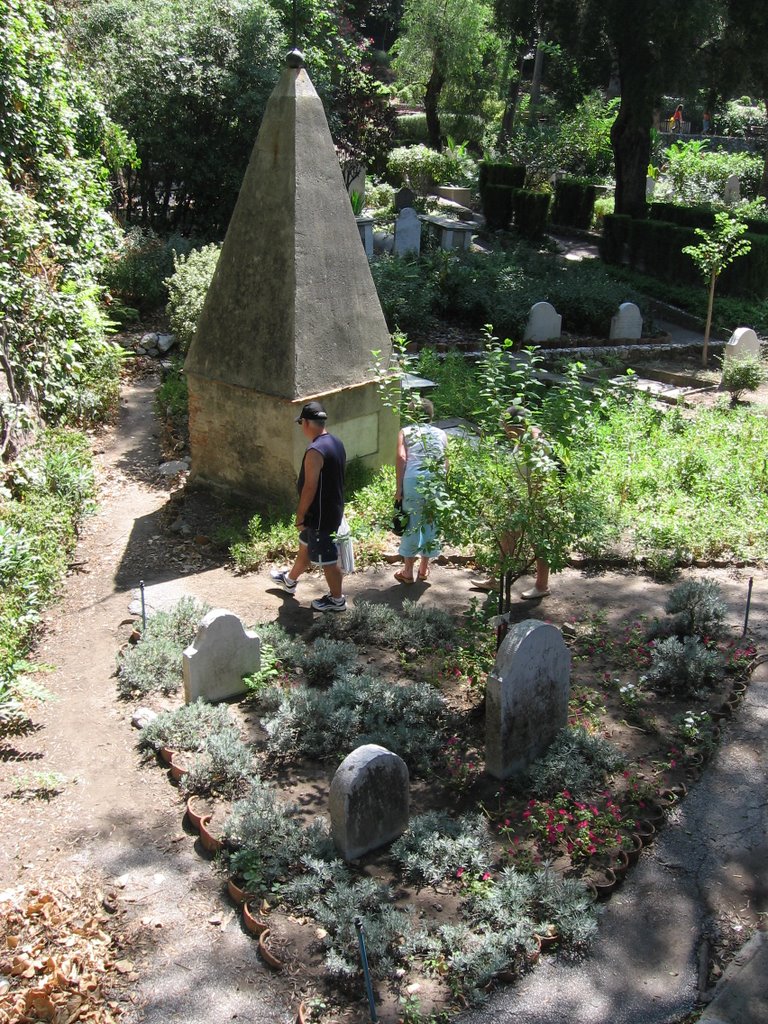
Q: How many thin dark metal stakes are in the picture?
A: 3